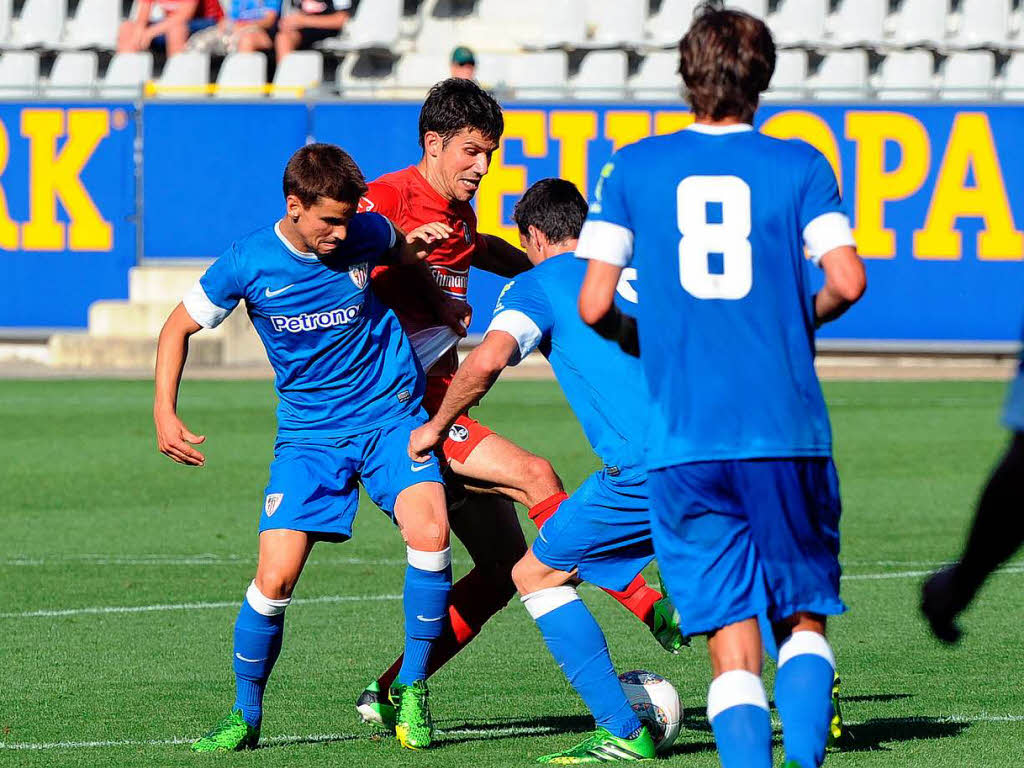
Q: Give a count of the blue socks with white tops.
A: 5